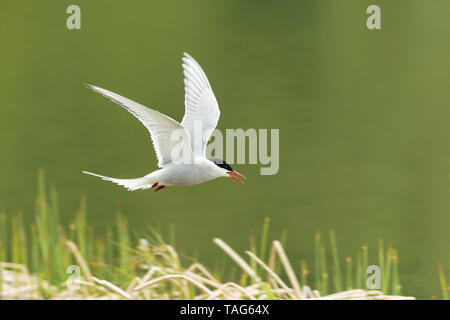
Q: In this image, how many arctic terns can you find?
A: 1